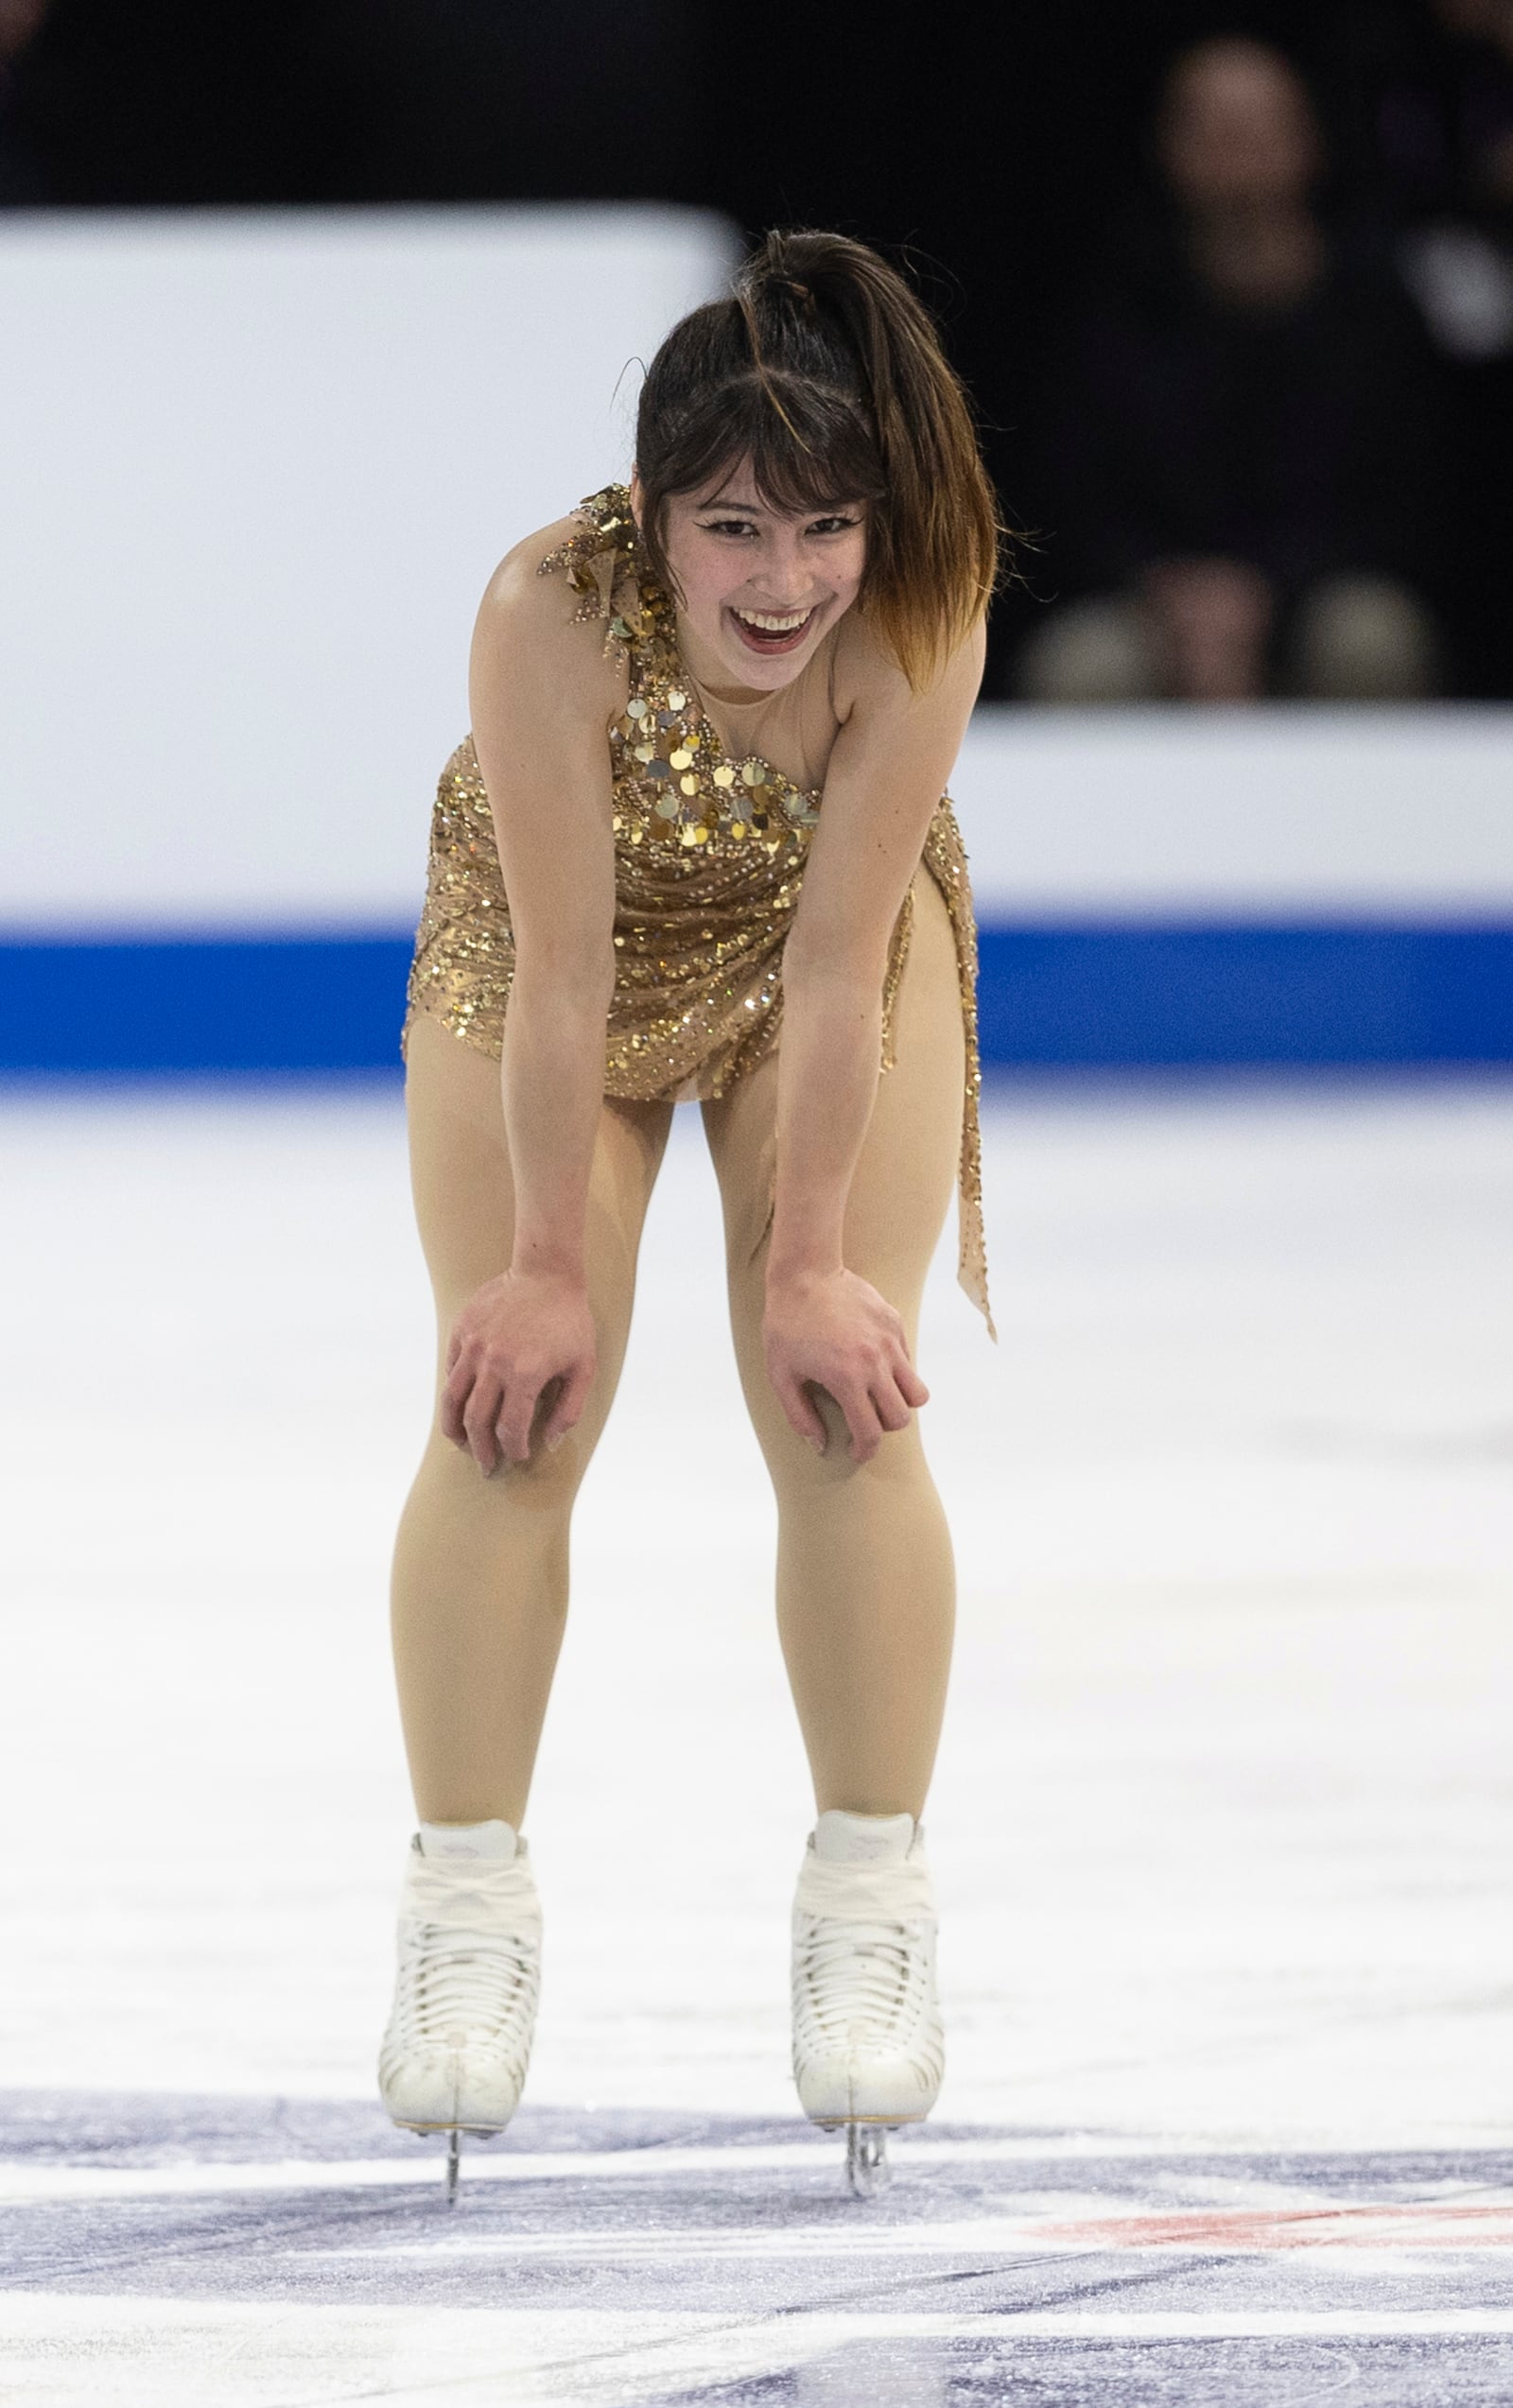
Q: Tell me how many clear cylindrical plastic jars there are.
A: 0